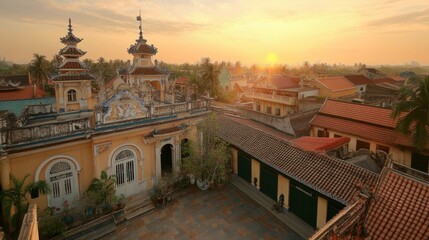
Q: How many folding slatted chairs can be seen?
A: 0